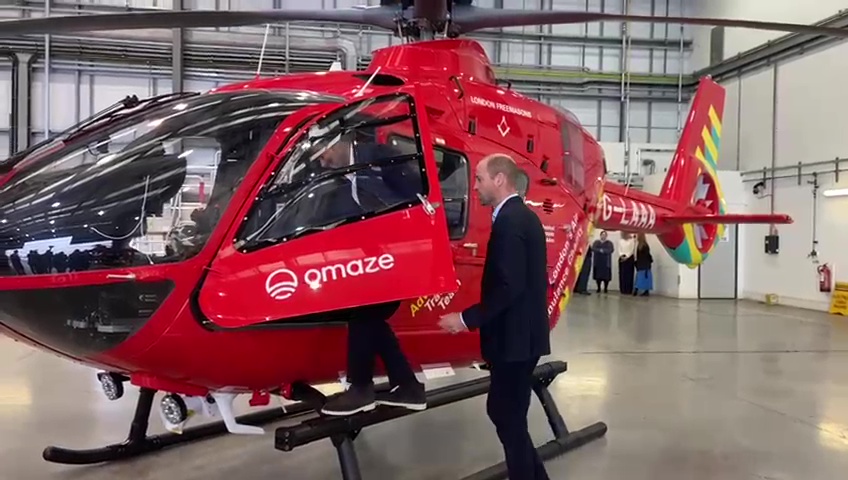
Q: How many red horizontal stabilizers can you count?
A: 1